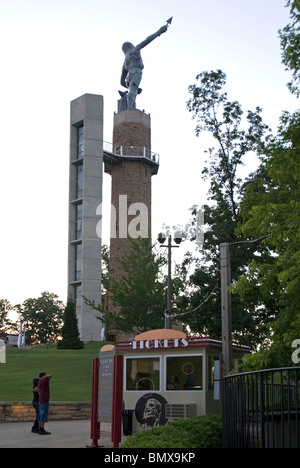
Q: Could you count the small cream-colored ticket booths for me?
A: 1